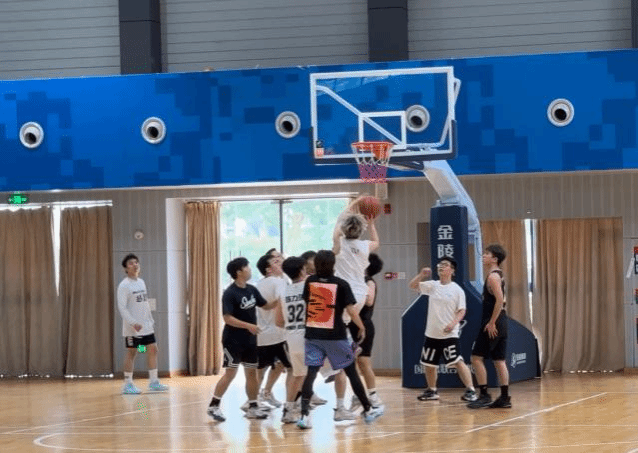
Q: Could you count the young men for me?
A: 11